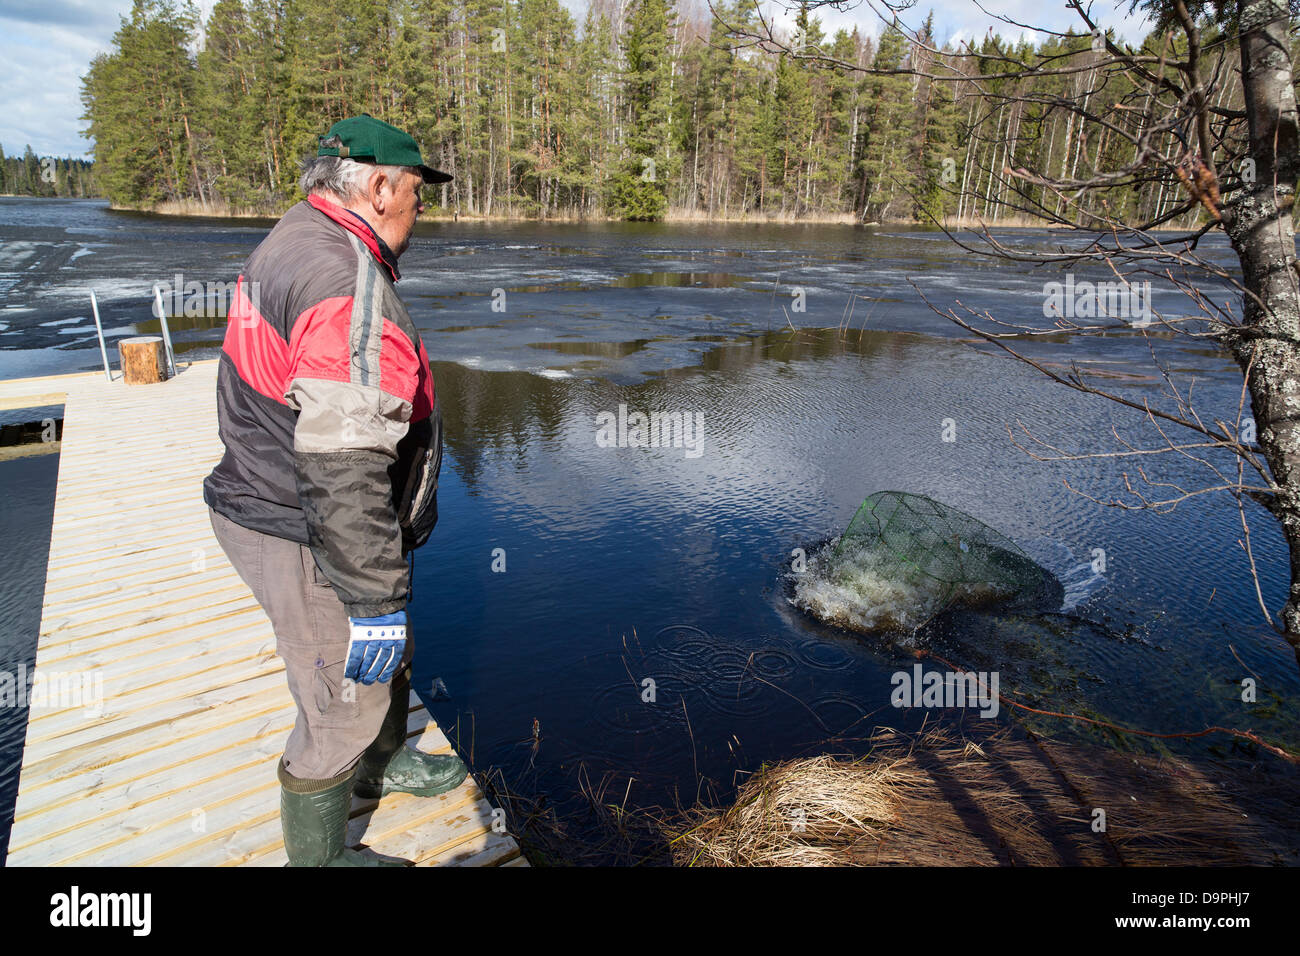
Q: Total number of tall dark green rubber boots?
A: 2